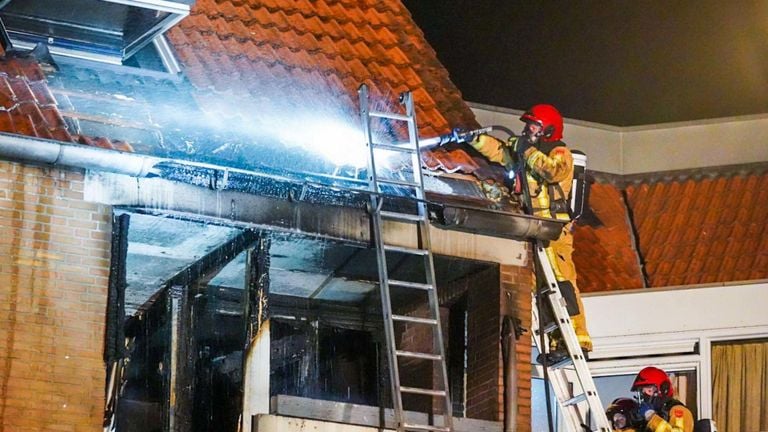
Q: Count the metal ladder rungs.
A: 14